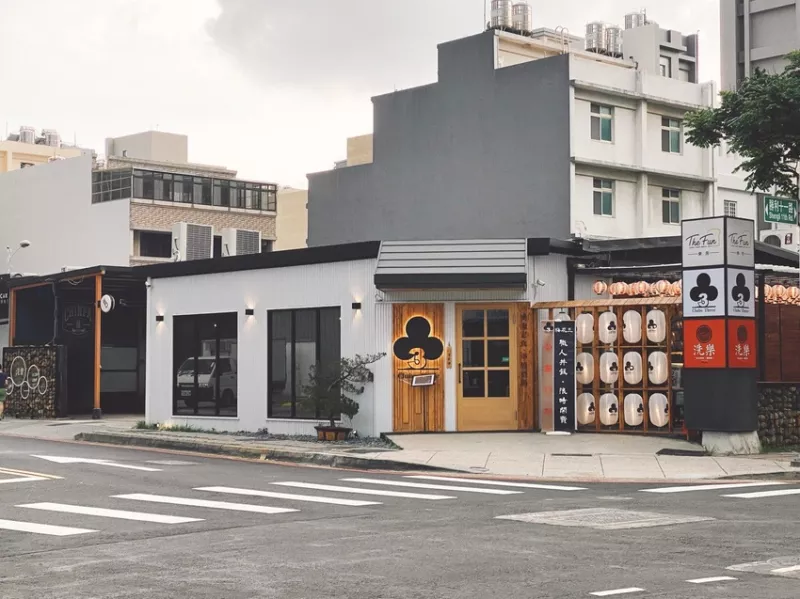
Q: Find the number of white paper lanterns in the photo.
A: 12